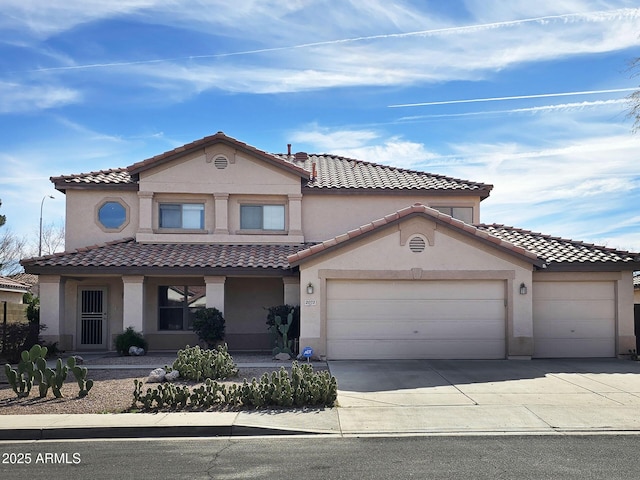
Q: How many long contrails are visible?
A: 3